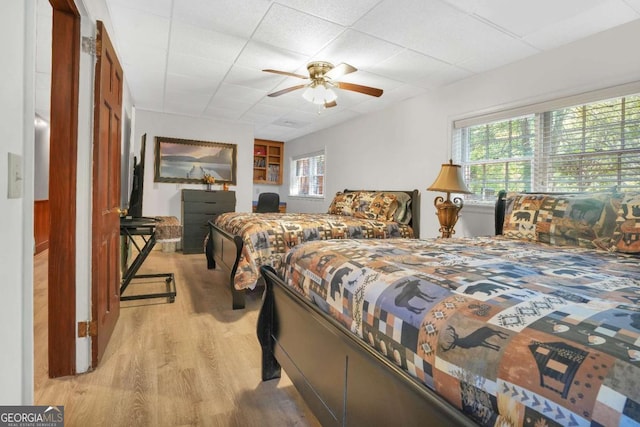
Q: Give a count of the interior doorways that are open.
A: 1